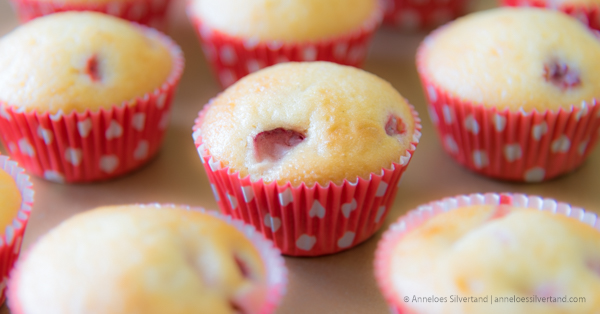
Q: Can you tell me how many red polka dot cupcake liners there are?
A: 10